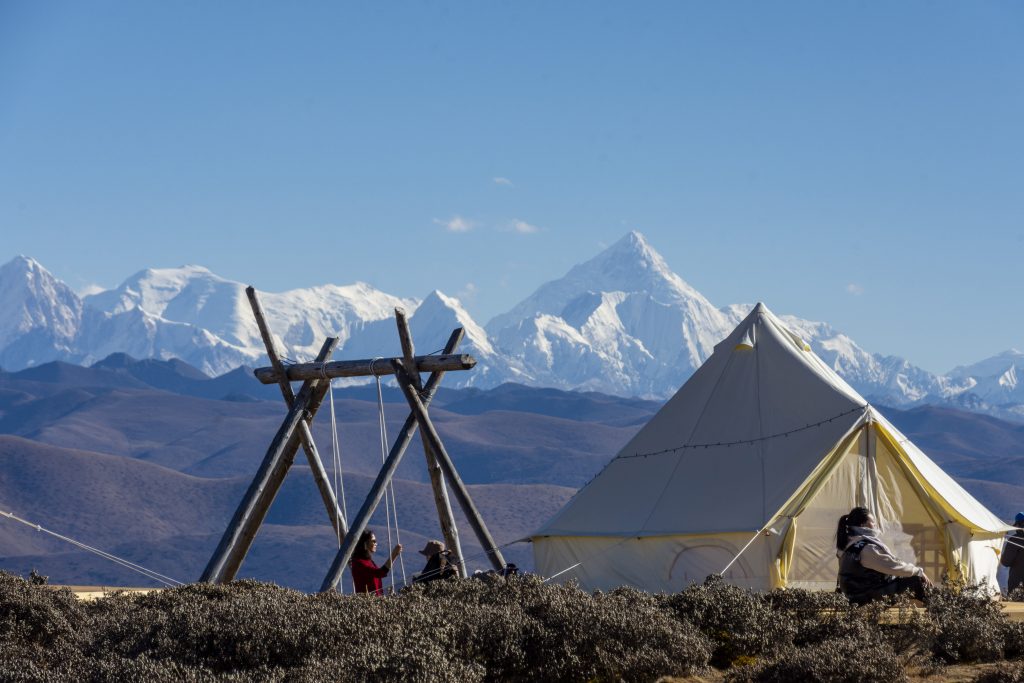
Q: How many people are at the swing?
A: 2